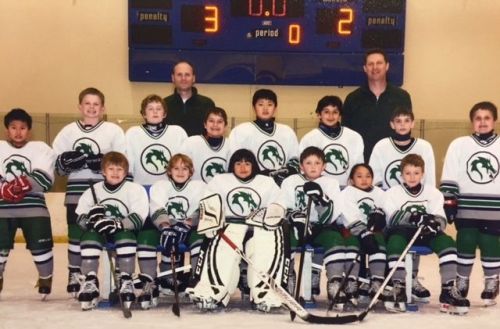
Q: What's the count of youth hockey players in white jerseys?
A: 14